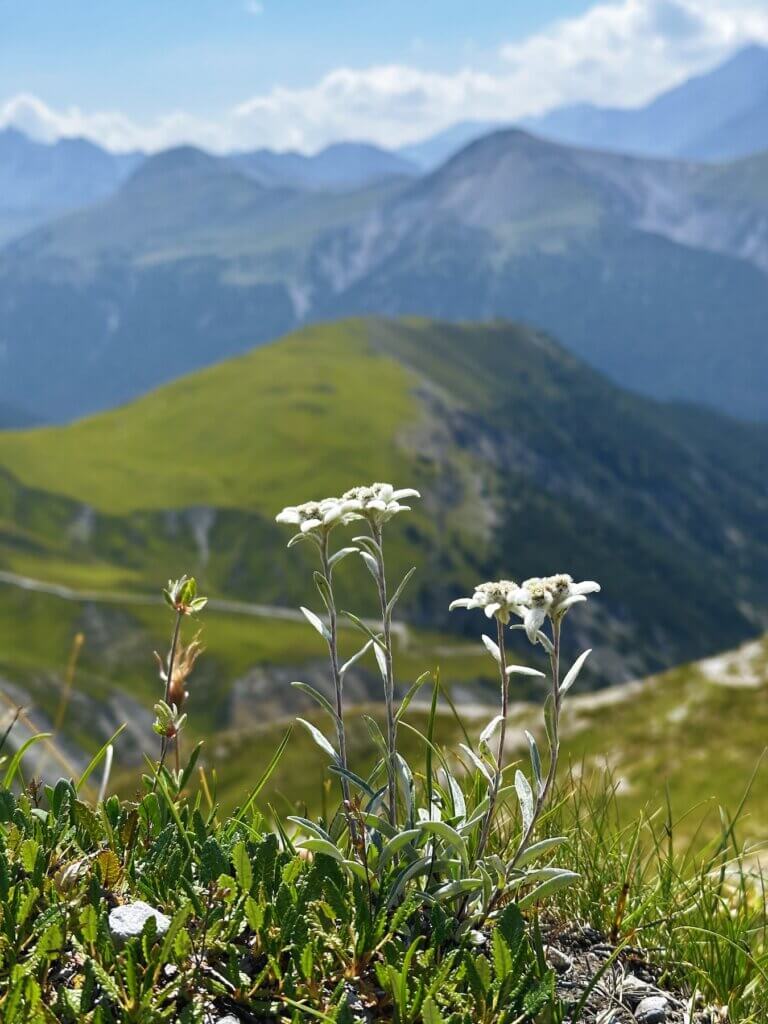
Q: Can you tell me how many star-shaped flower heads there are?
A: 4